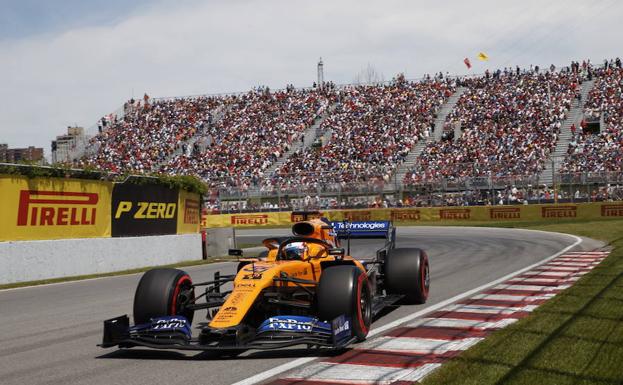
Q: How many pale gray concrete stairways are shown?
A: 4